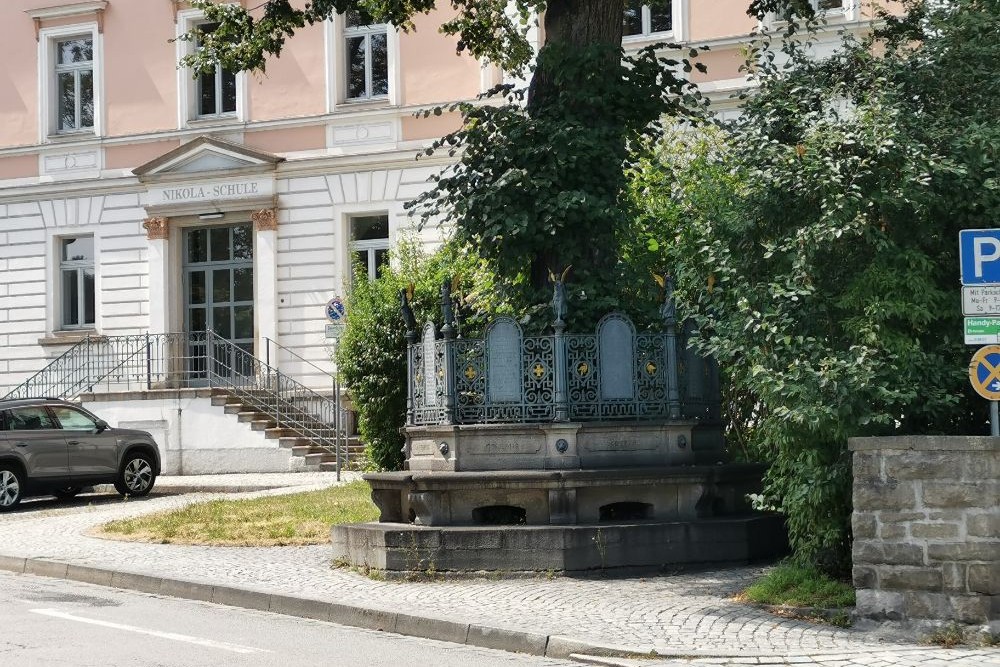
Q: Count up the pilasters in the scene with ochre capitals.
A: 2